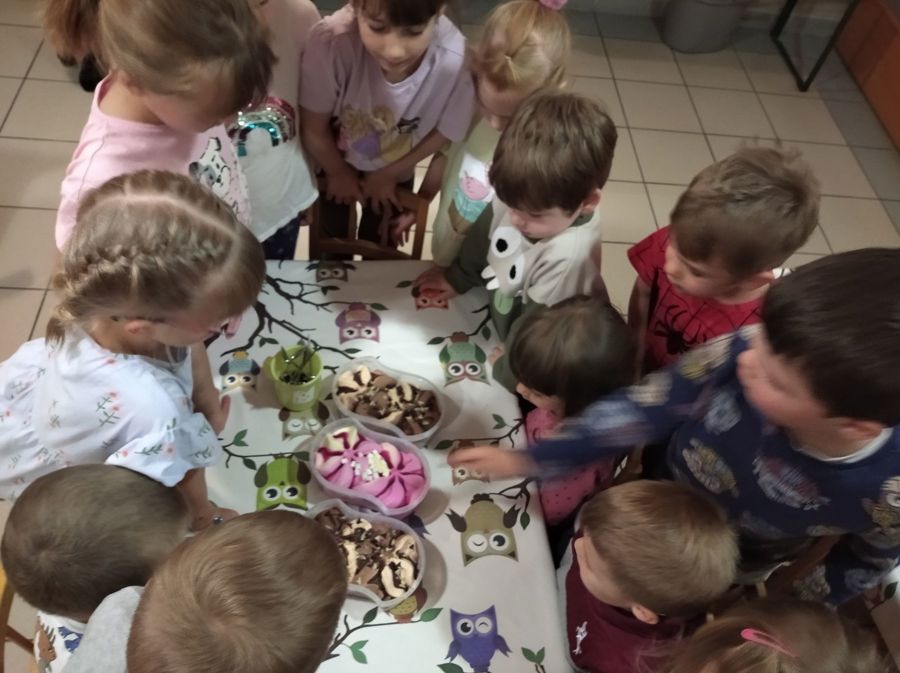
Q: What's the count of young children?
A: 13